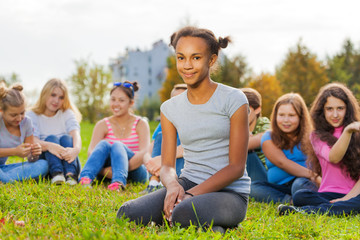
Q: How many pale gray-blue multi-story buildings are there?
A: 1